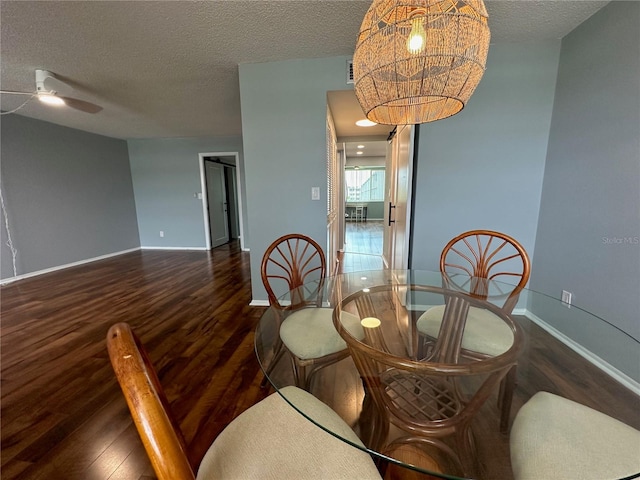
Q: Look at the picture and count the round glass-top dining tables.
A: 1